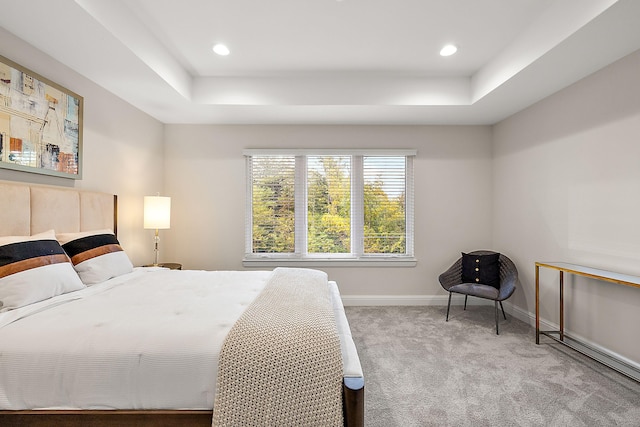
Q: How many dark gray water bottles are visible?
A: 0